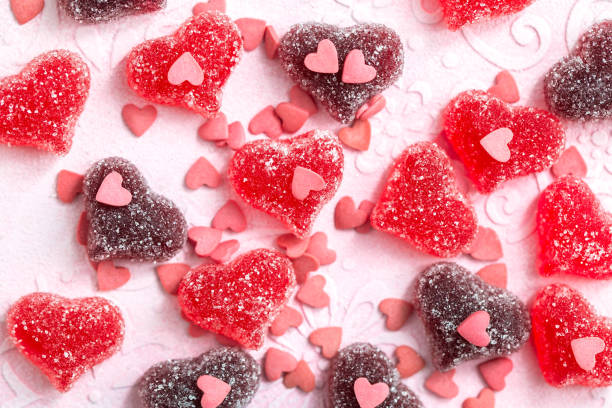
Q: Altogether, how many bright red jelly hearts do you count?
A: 10